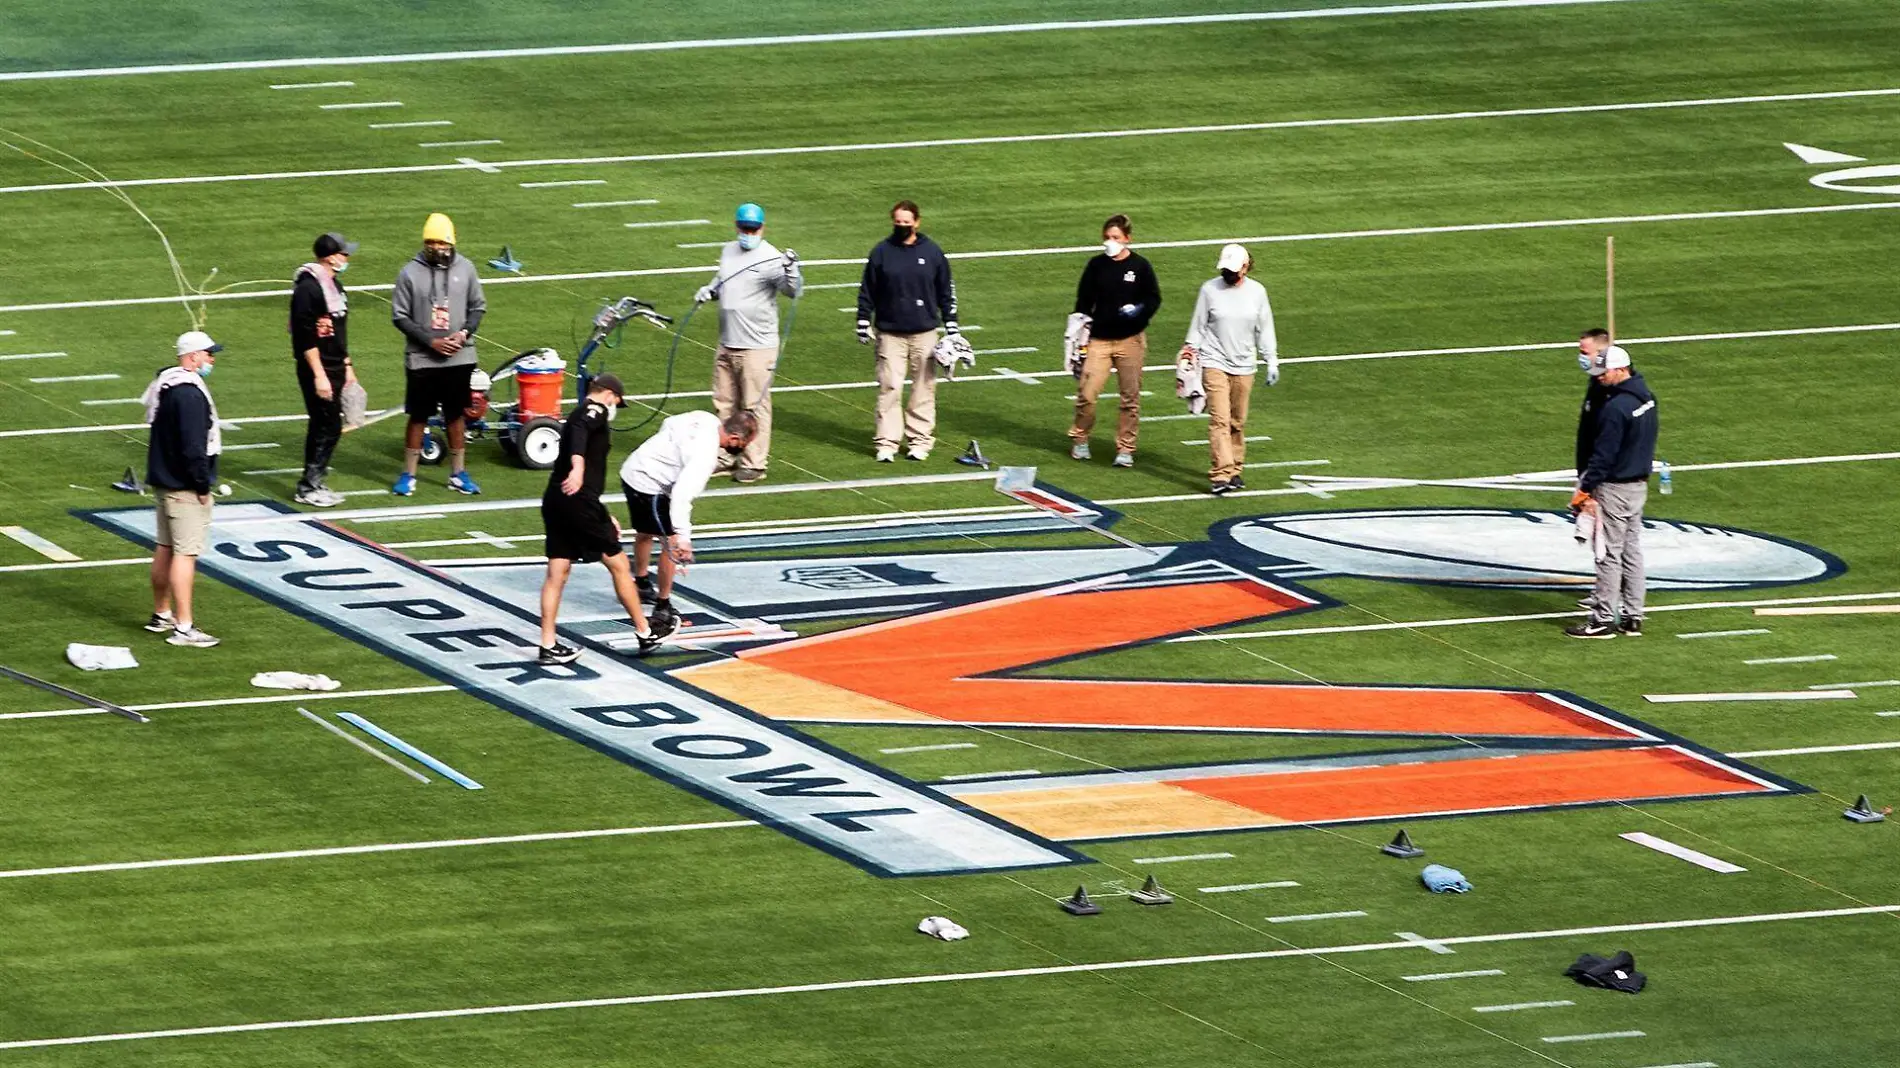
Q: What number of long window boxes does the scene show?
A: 0